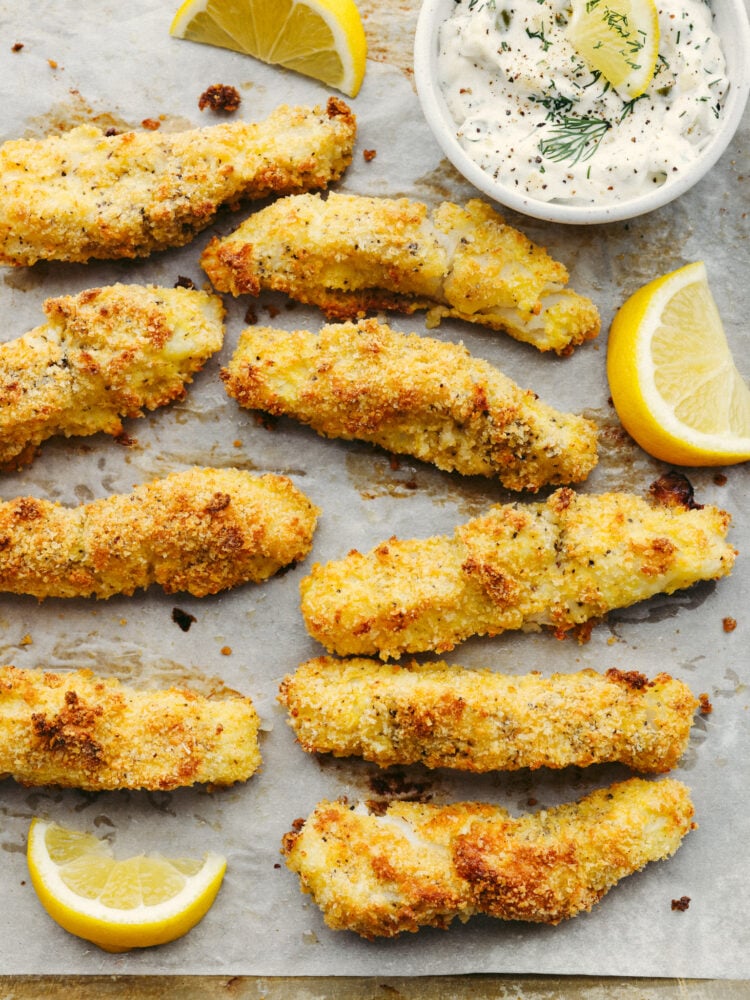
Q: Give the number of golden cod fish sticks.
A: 9